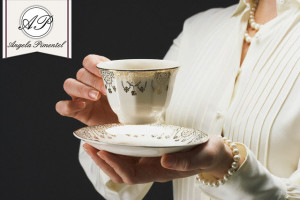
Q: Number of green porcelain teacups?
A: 0